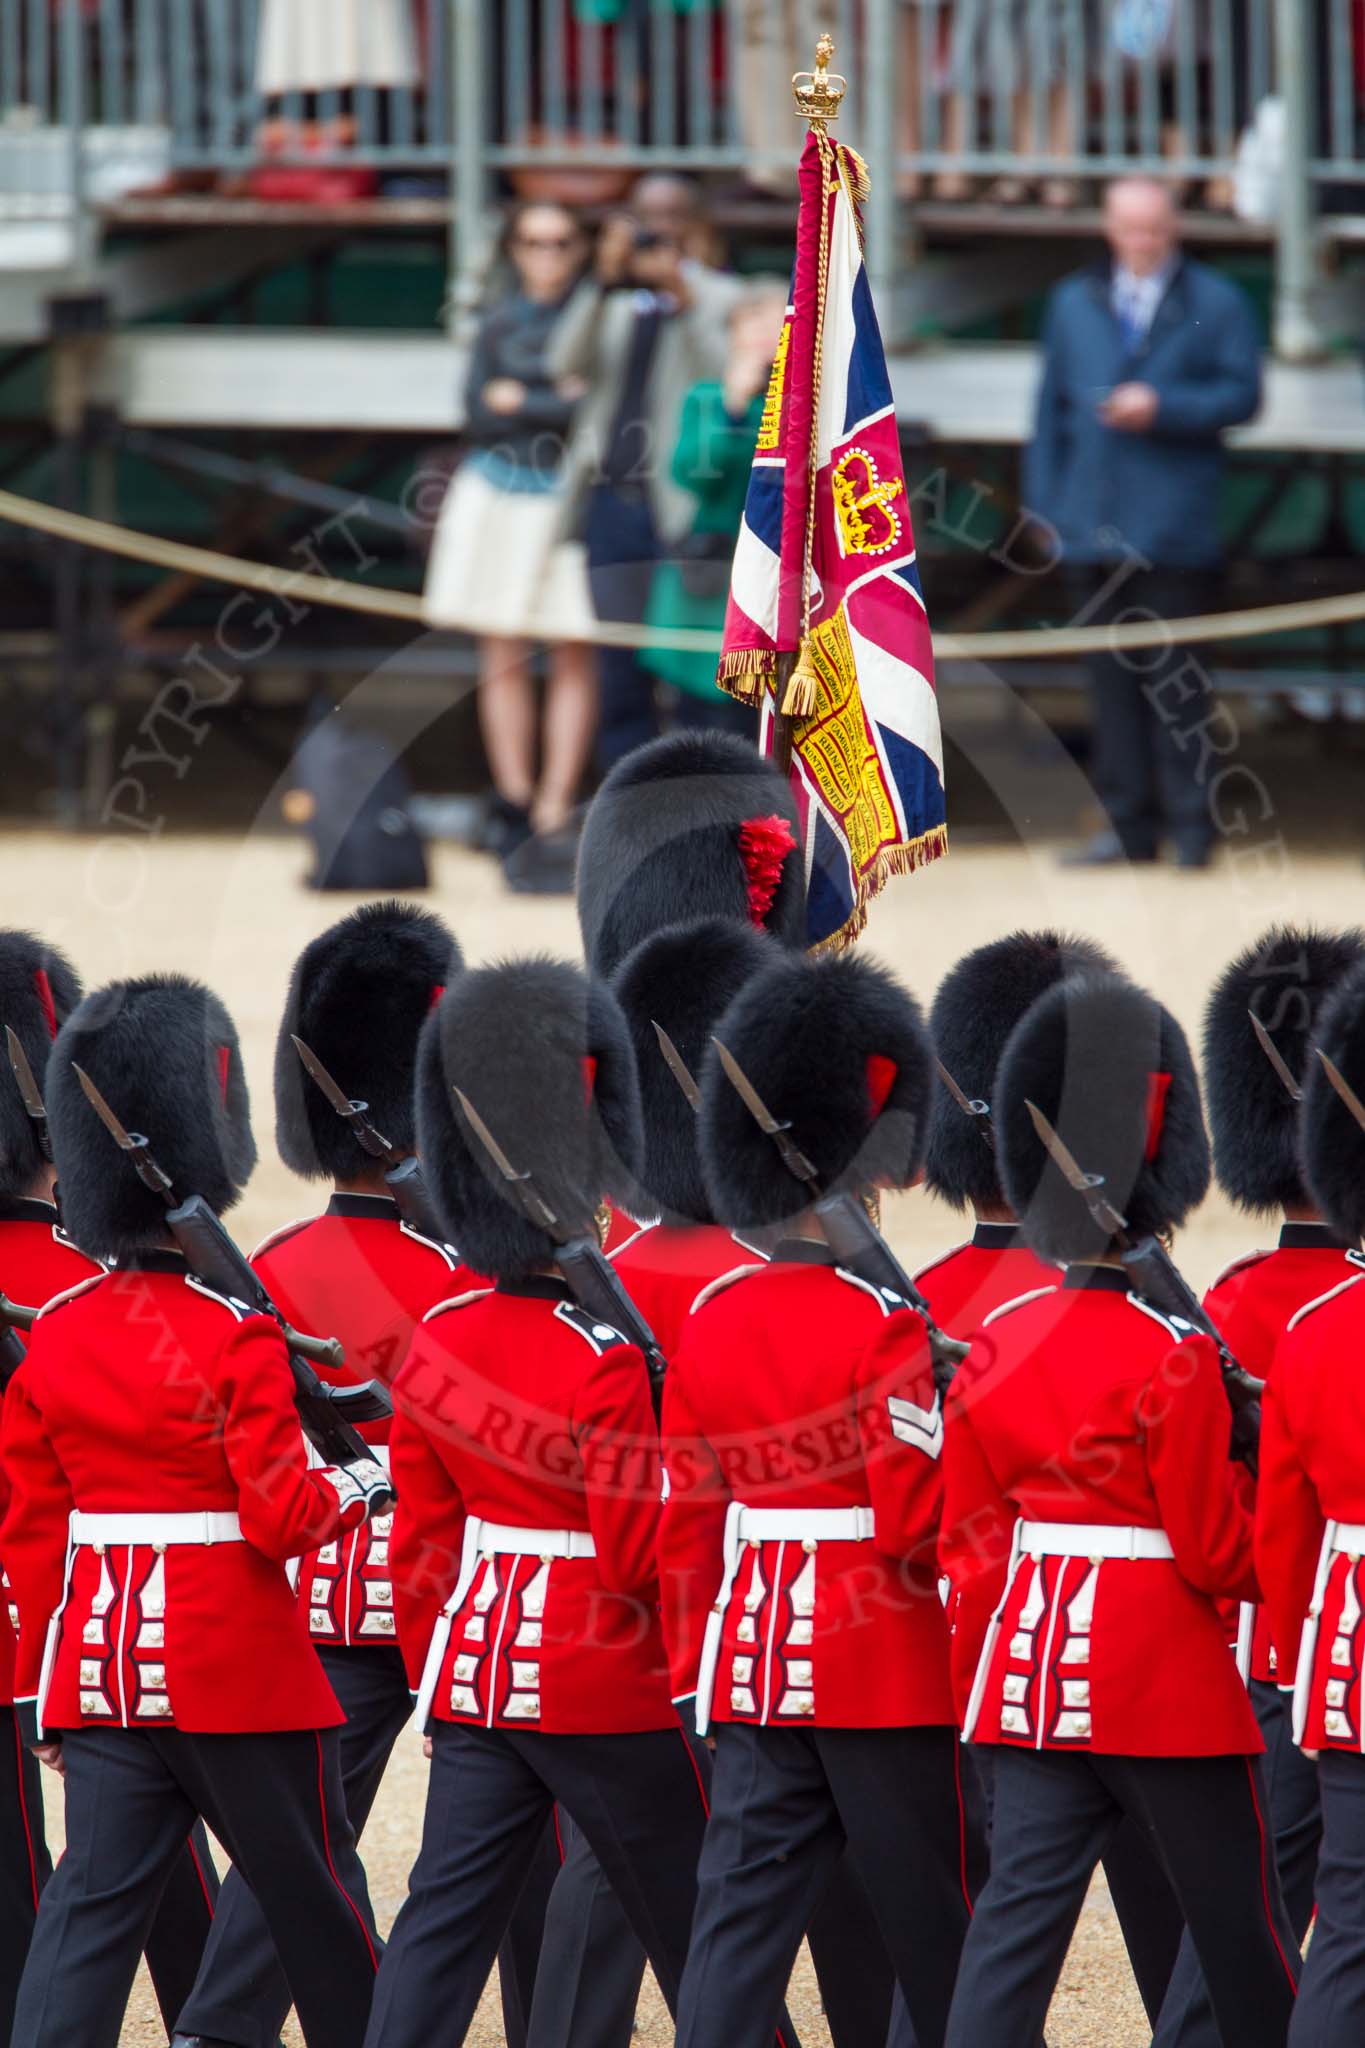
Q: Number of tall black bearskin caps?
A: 11